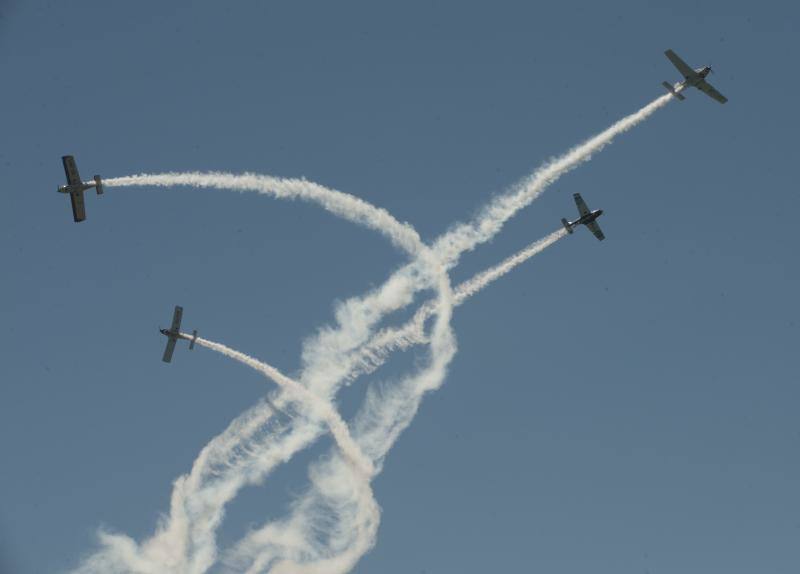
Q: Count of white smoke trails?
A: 4